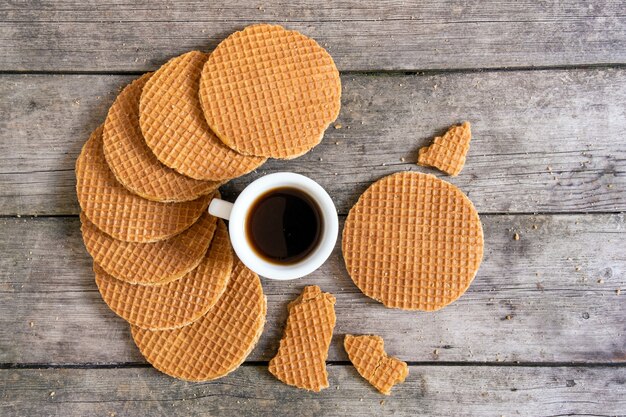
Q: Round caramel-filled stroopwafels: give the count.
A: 8